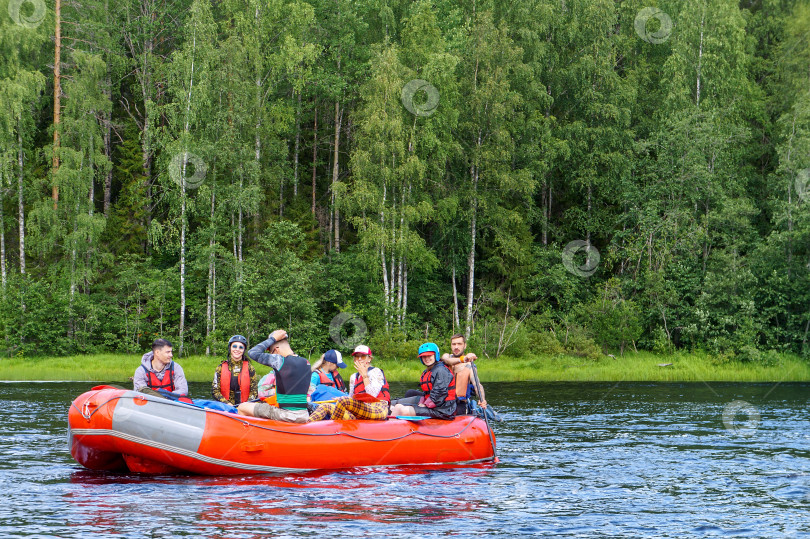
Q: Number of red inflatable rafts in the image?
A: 1